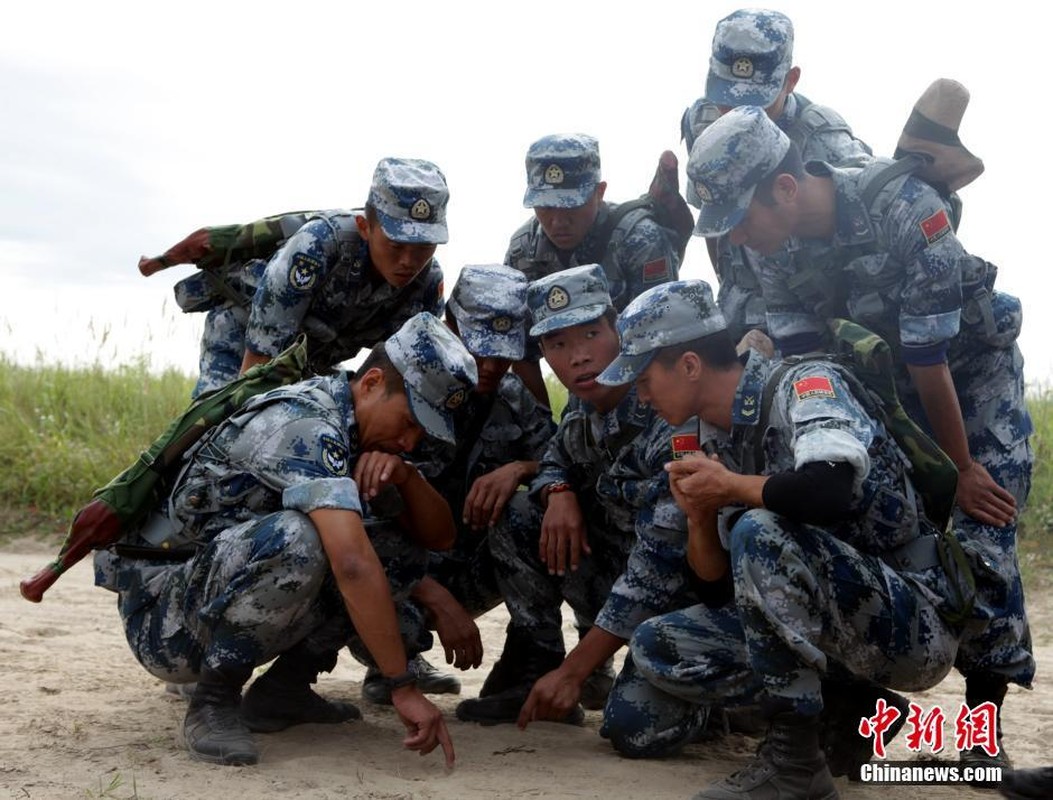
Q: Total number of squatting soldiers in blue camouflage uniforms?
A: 4